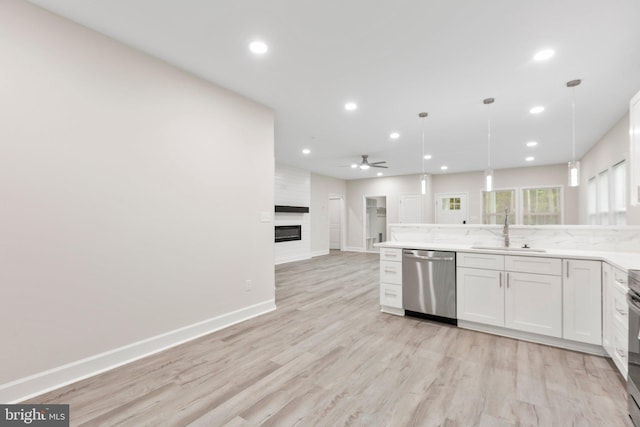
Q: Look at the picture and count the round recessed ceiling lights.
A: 12